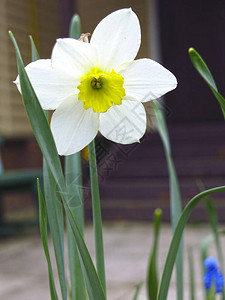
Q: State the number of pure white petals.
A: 6